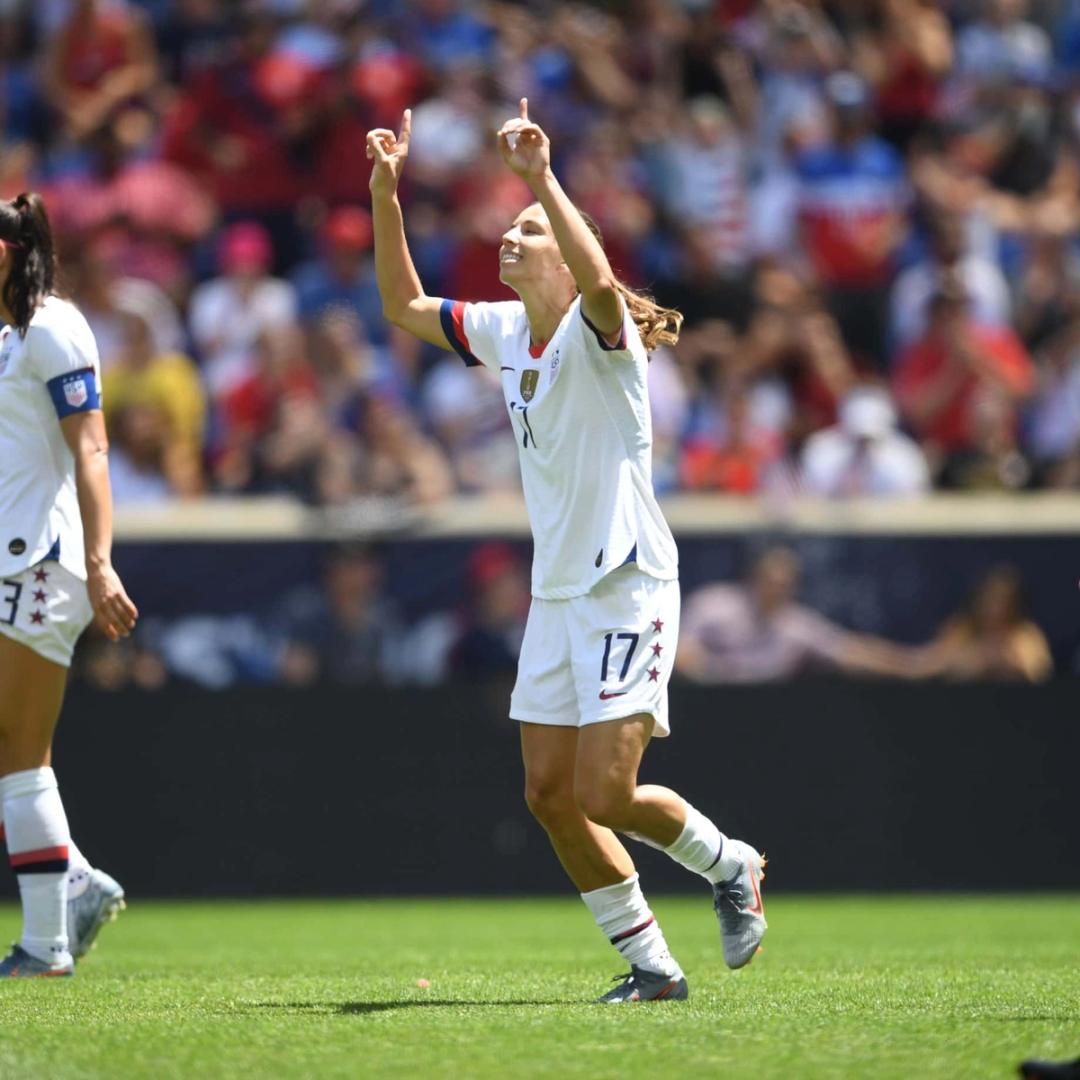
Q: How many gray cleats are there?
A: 4